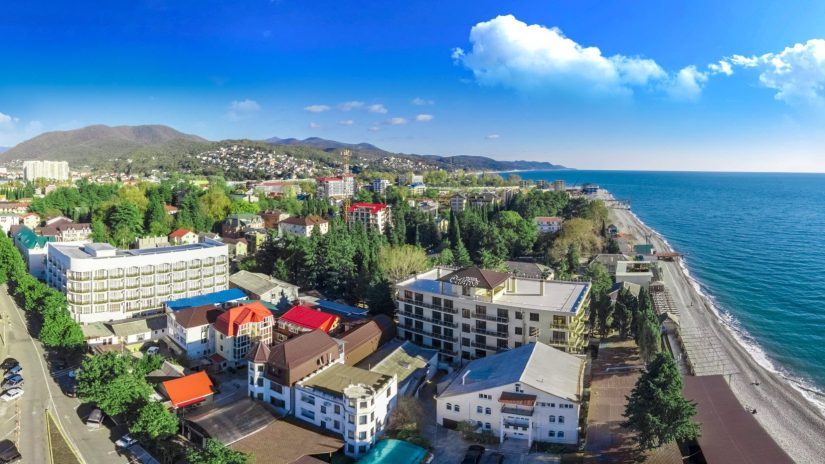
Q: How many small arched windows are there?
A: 10